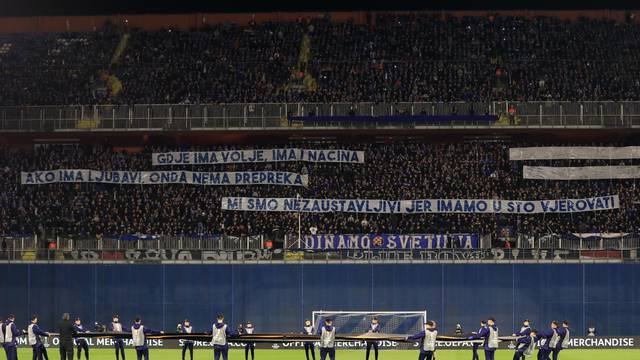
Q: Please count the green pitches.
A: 1